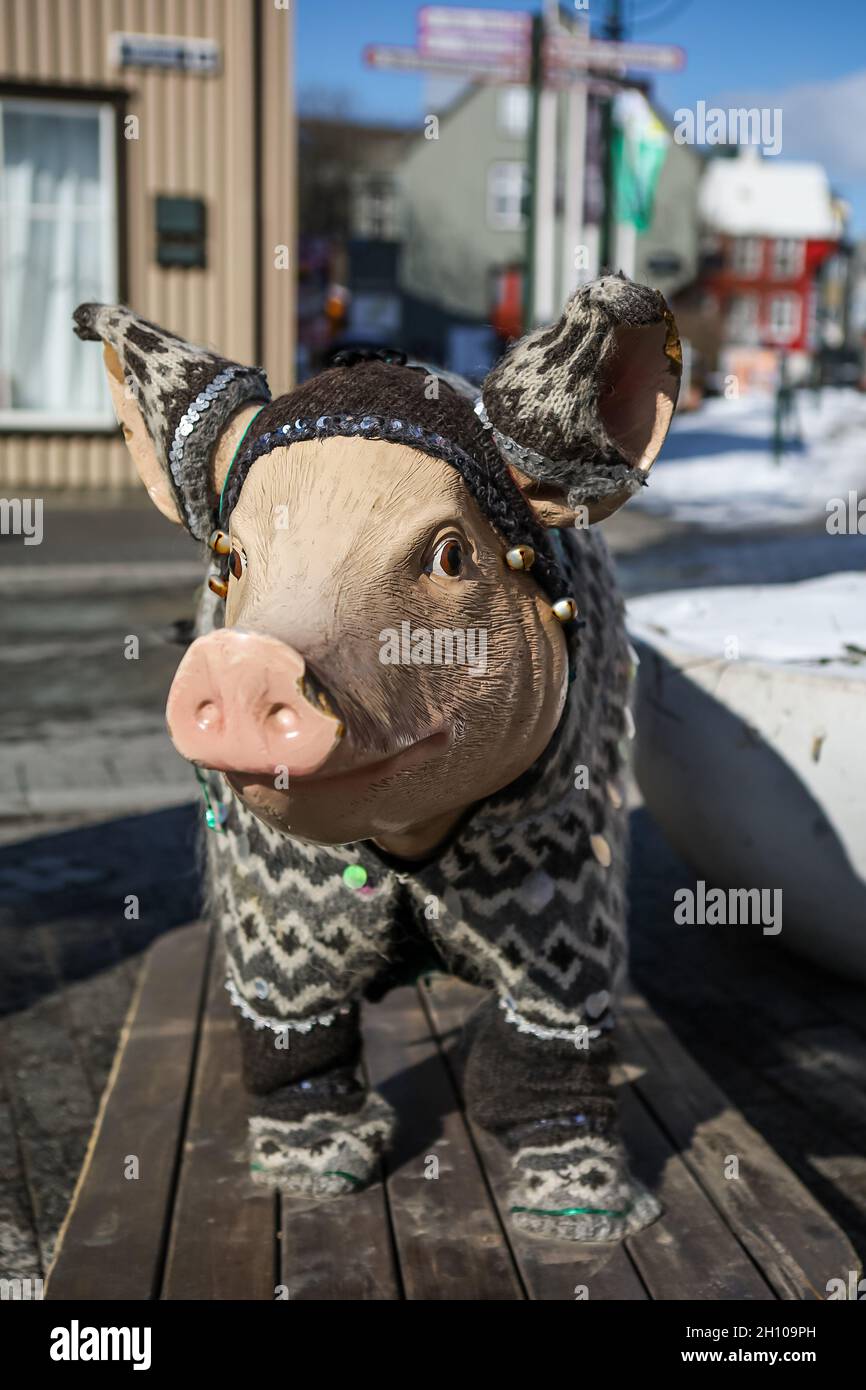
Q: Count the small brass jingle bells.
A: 4